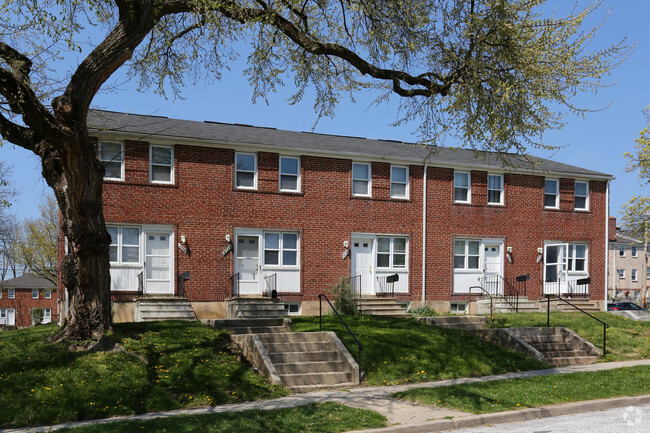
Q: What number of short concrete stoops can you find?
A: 5